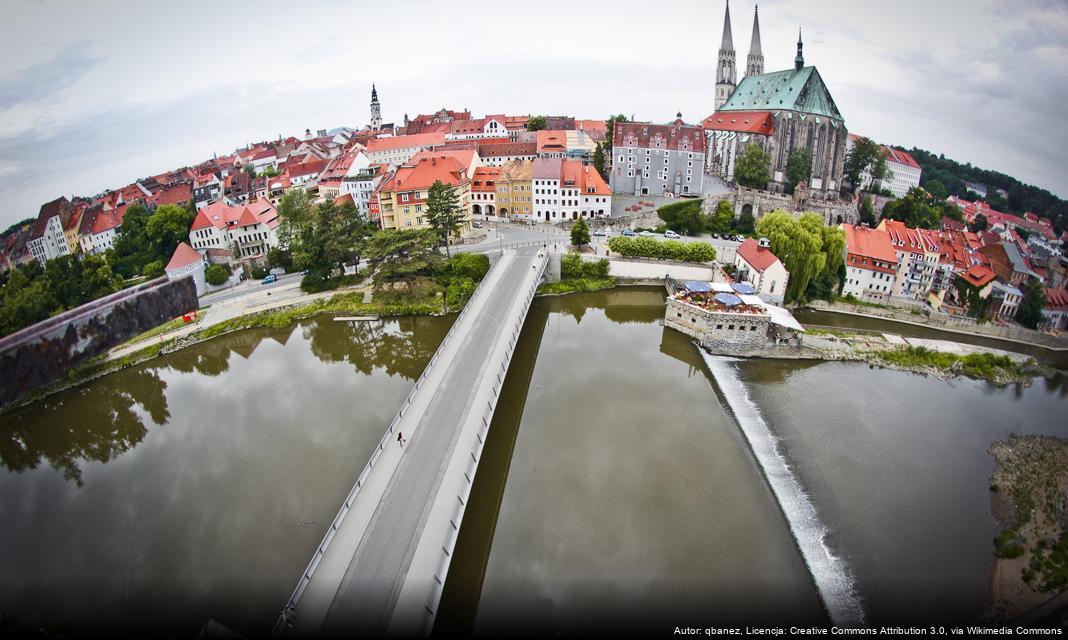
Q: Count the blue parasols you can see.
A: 3